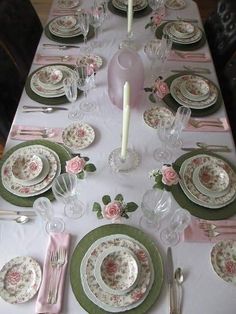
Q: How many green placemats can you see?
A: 8